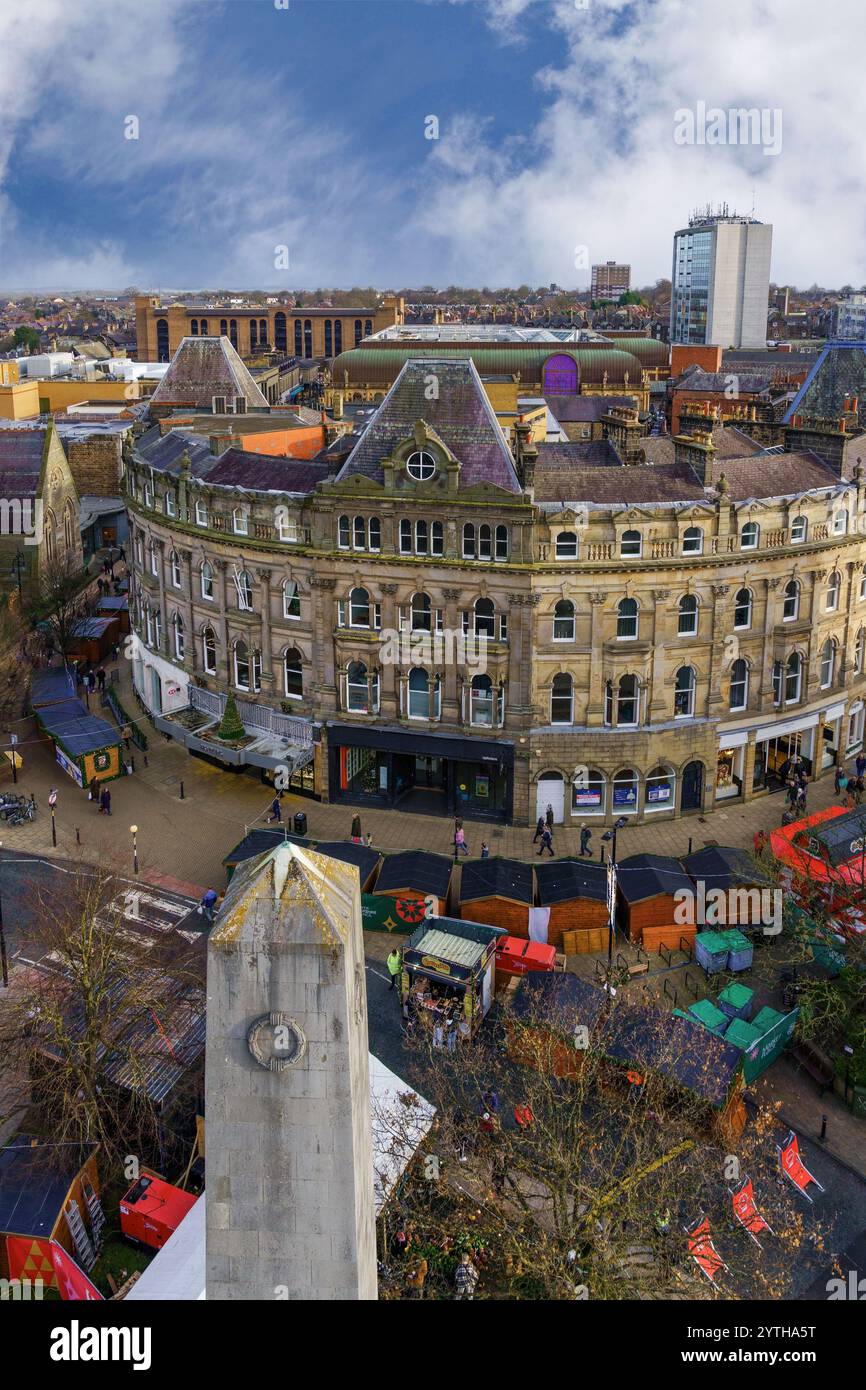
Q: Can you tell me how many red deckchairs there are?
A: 3